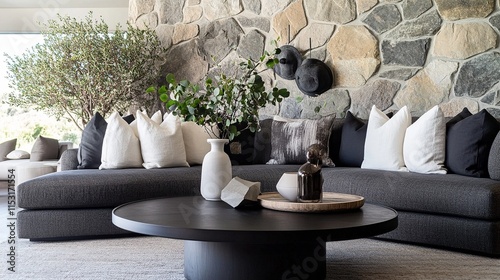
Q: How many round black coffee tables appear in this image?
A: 1